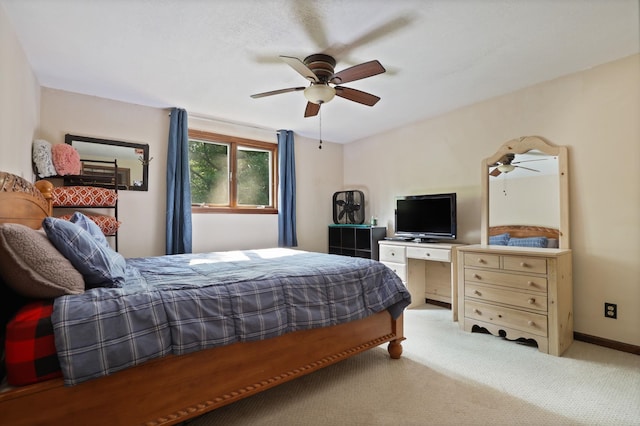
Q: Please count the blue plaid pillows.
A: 2